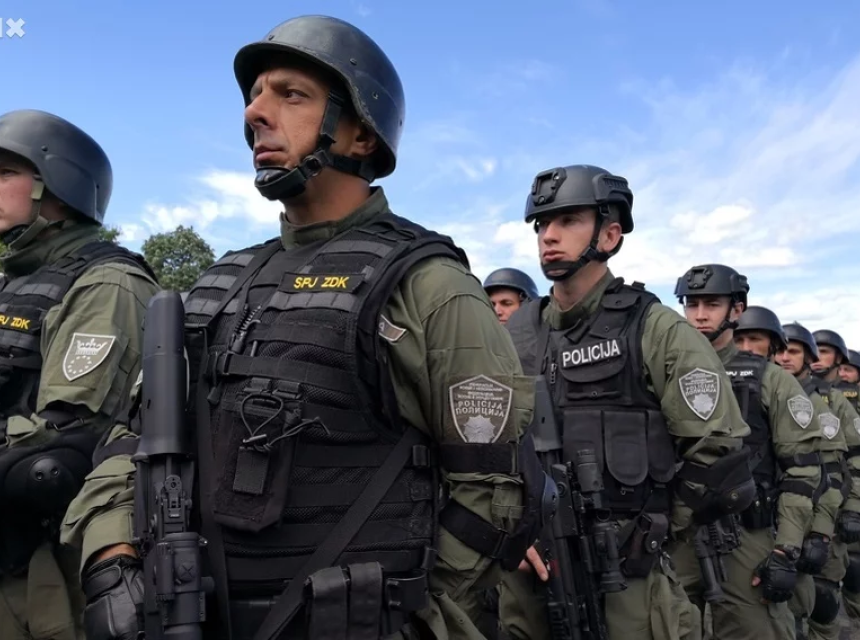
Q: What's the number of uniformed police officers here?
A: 9